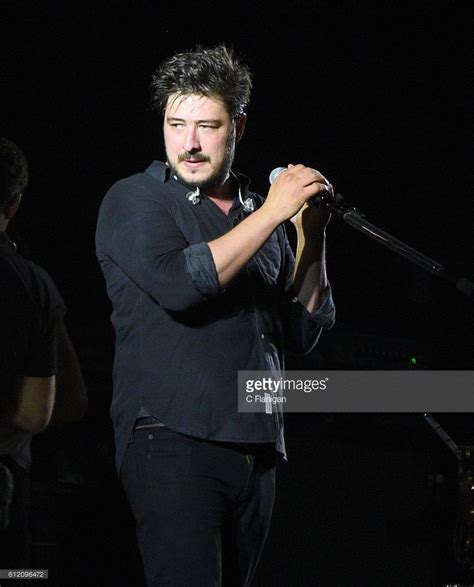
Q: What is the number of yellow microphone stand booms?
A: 0